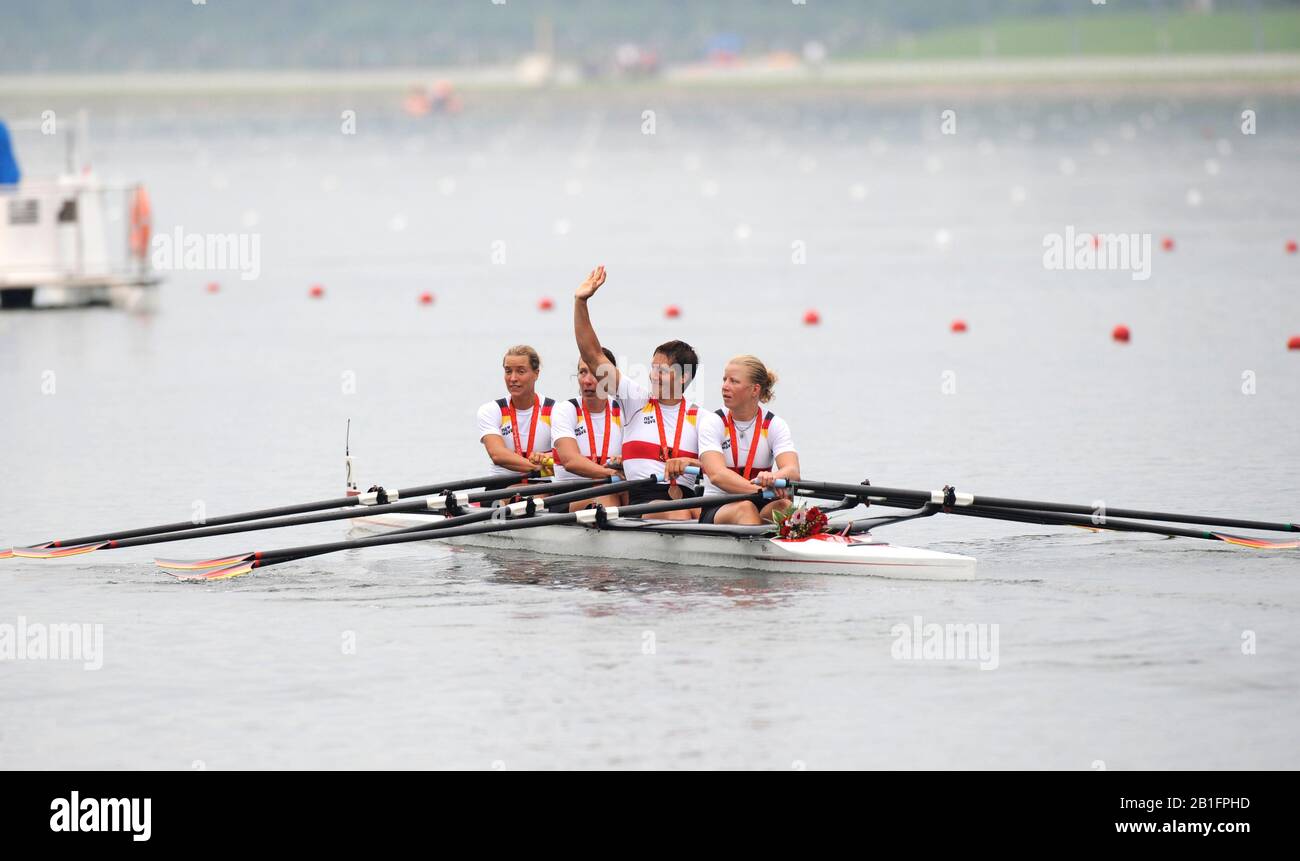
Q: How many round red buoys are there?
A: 12